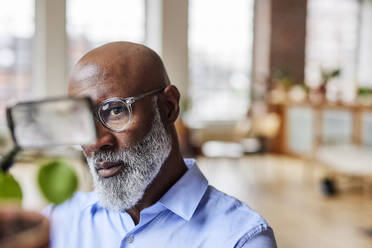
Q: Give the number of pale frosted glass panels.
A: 3